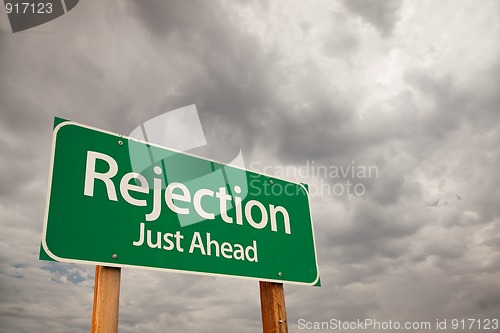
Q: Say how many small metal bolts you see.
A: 4